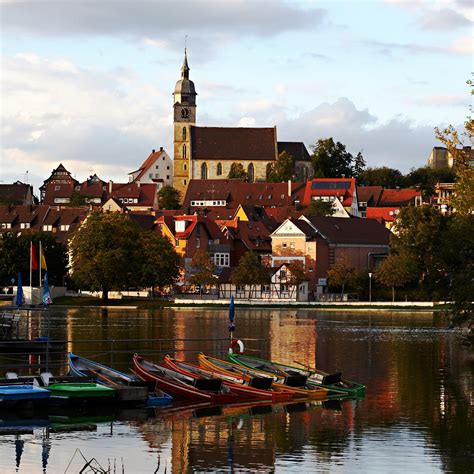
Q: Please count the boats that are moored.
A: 7